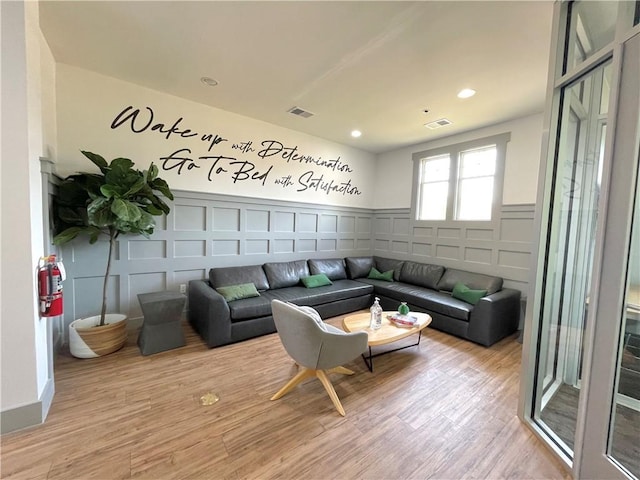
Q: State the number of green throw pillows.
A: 4